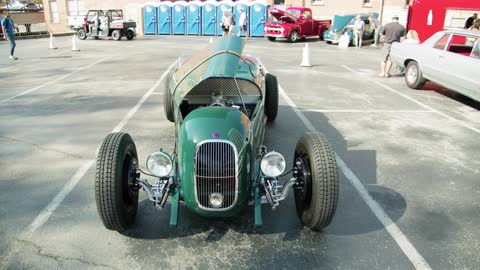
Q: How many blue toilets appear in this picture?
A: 8